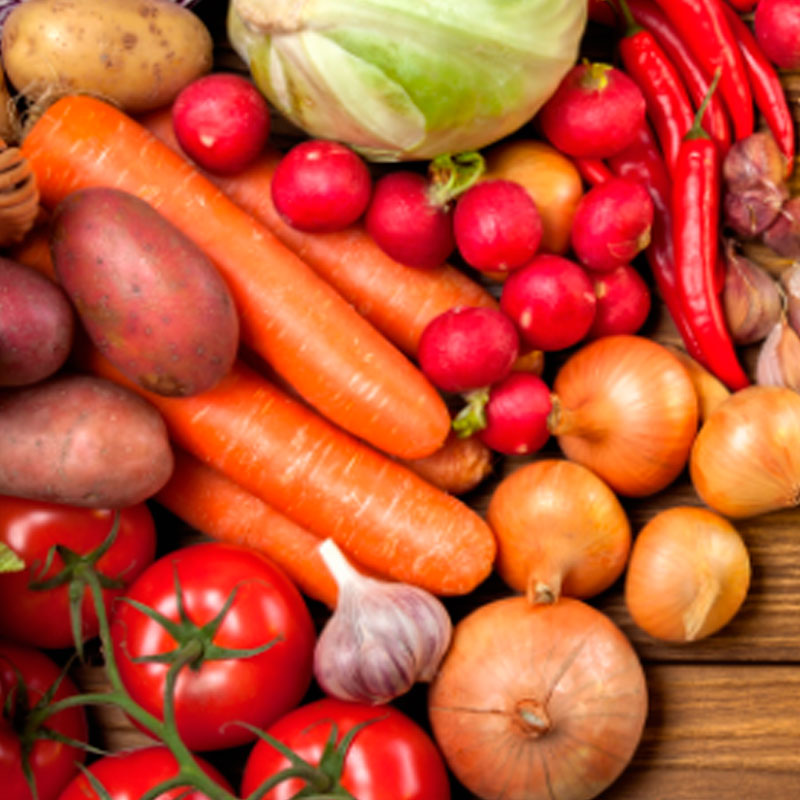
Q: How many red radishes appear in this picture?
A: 11